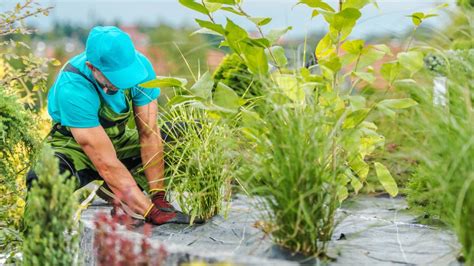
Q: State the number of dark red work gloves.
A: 2